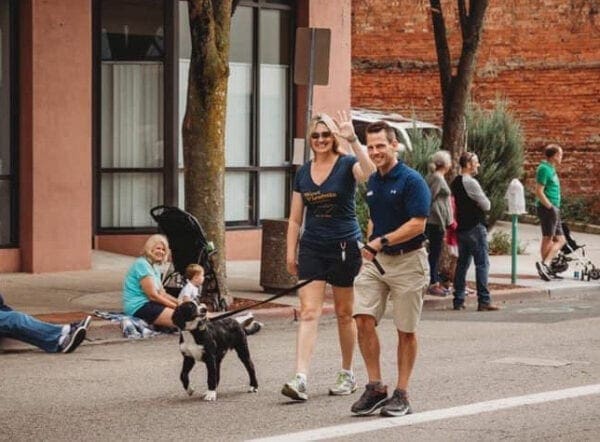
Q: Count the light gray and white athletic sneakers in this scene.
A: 2